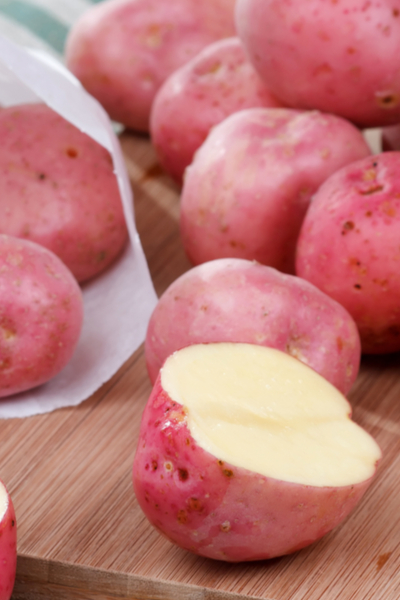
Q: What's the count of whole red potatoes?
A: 8